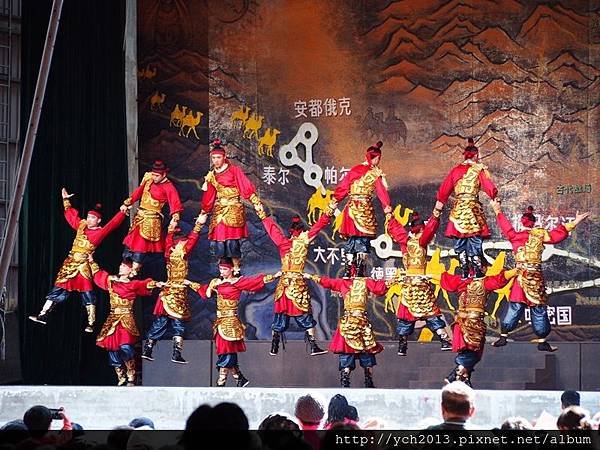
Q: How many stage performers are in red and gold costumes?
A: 13